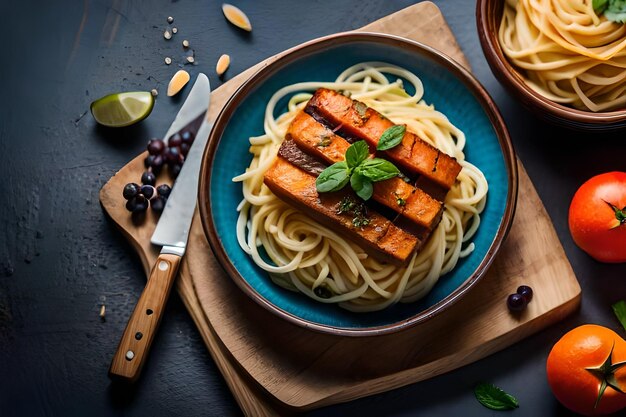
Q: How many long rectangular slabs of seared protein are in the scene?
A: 3